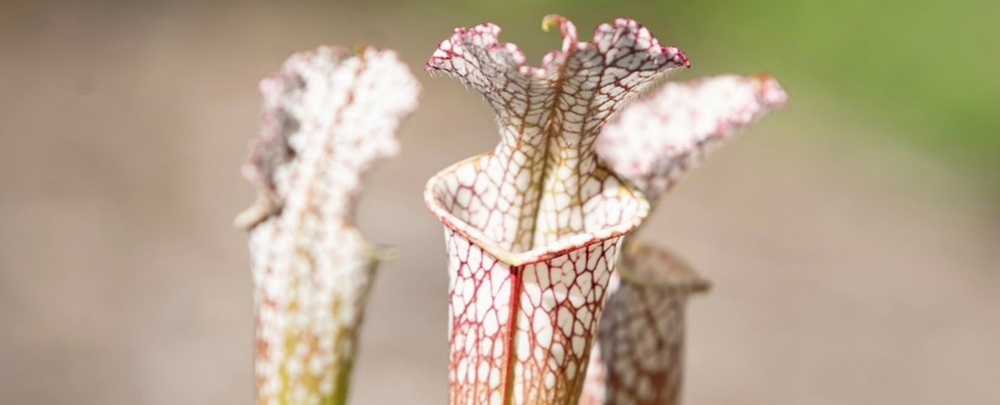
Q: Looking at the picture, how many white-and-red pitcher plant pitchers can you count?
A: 3